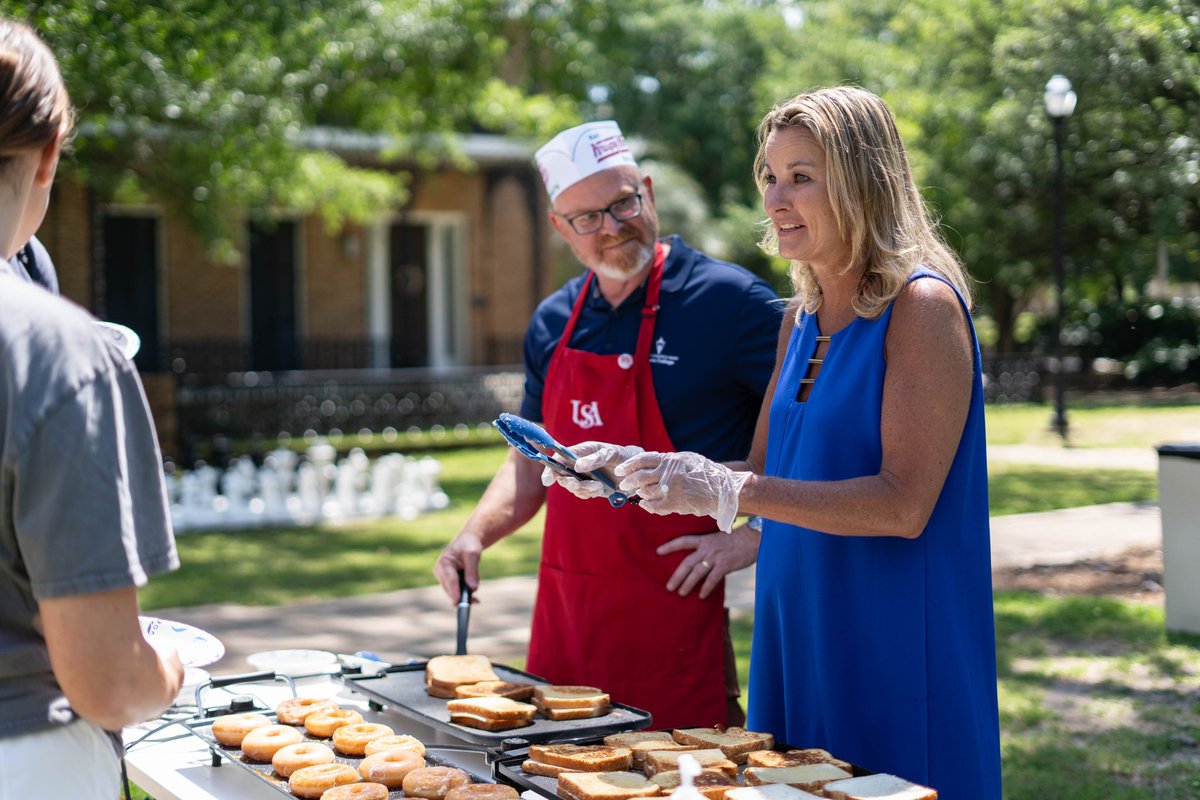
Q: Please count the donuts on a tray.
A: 12